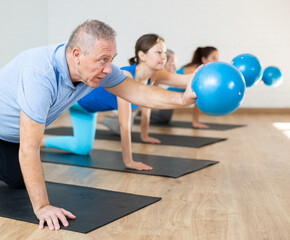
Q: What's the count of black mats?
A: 4